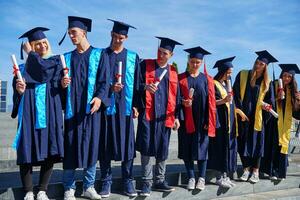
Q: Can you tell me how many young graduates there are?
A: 8